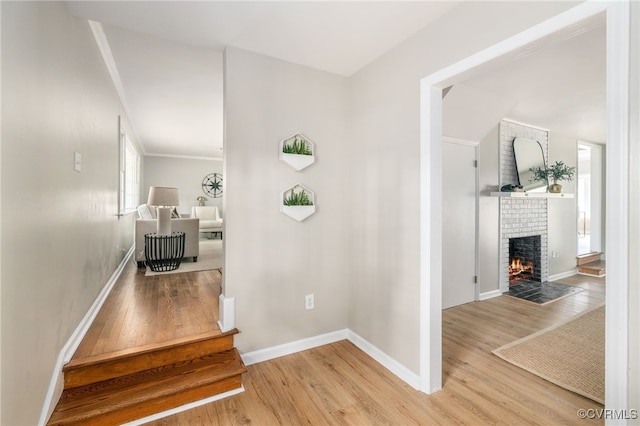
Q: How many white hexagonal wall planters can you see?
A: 2